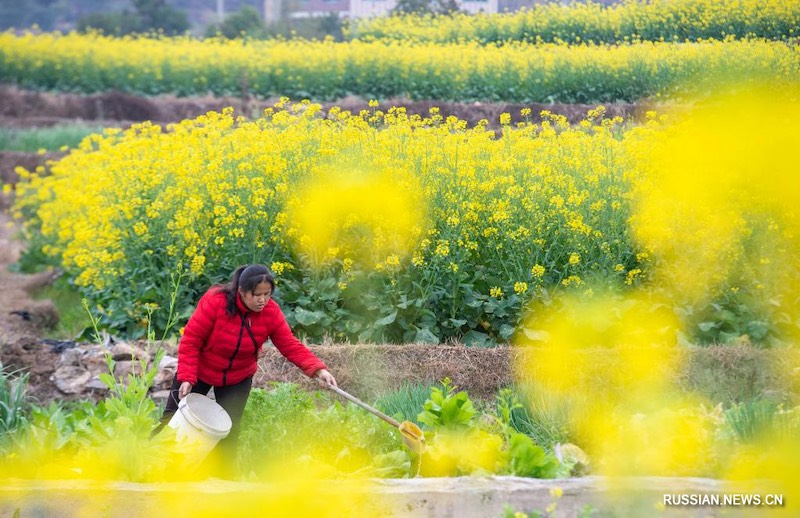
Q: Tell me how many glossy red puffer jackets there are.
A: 1